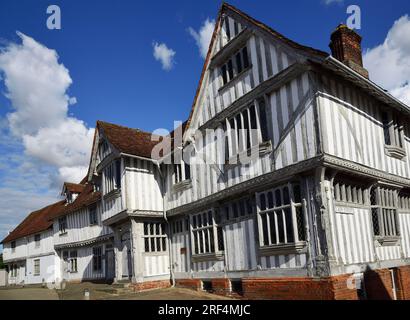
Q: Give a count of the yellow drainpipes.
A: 0